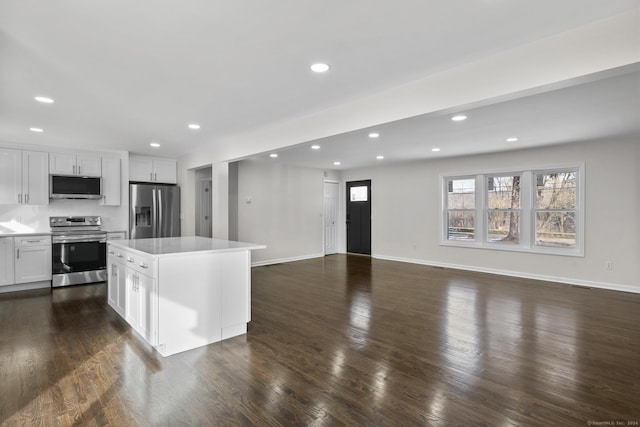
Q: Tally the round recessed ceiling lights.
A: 13